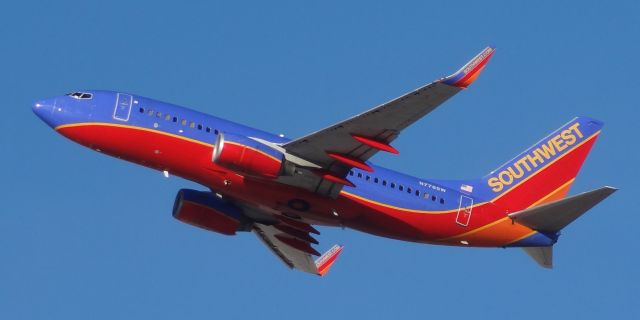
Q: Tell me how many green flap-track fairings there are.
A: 0